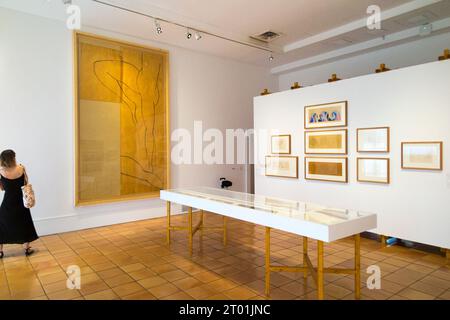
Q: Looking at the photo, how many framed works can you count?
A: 9